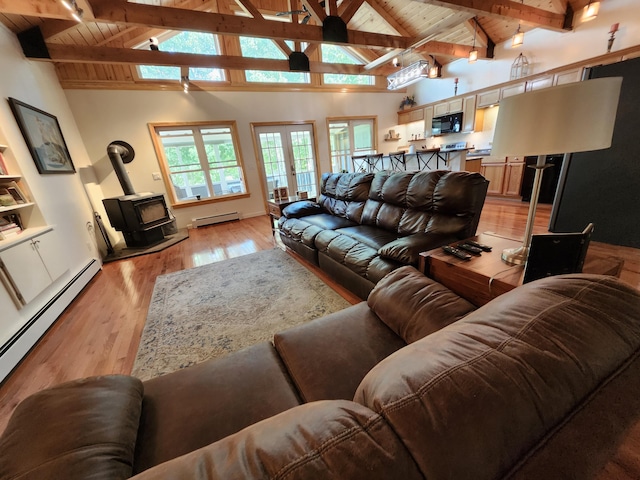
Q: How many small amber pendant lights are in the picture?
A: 4